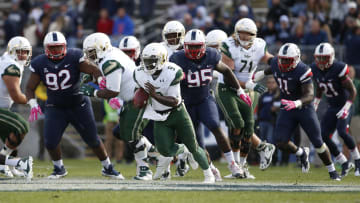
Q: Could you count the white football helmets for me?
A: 11